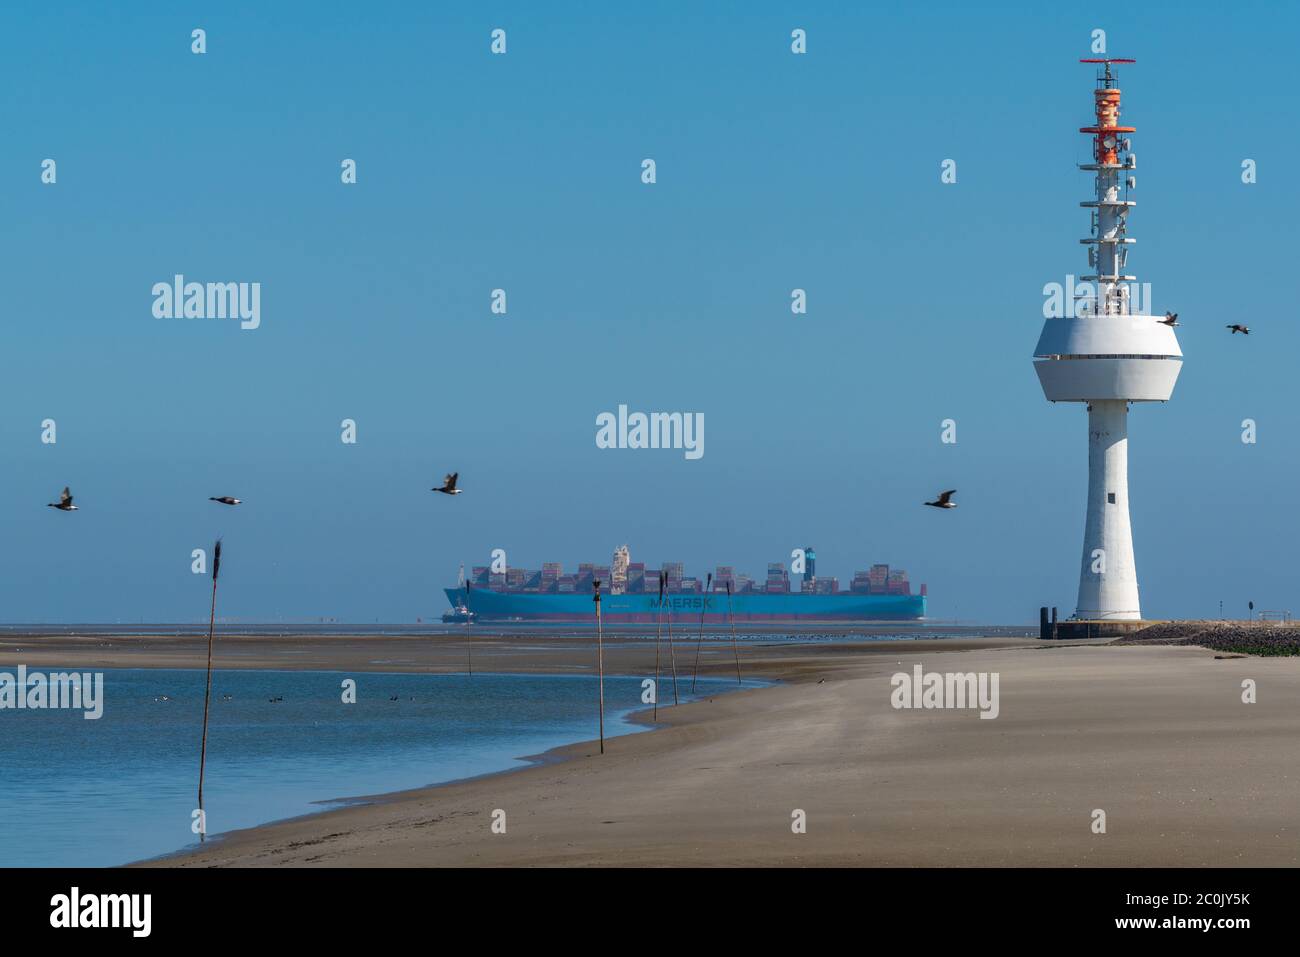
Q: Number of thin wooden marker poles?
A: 7